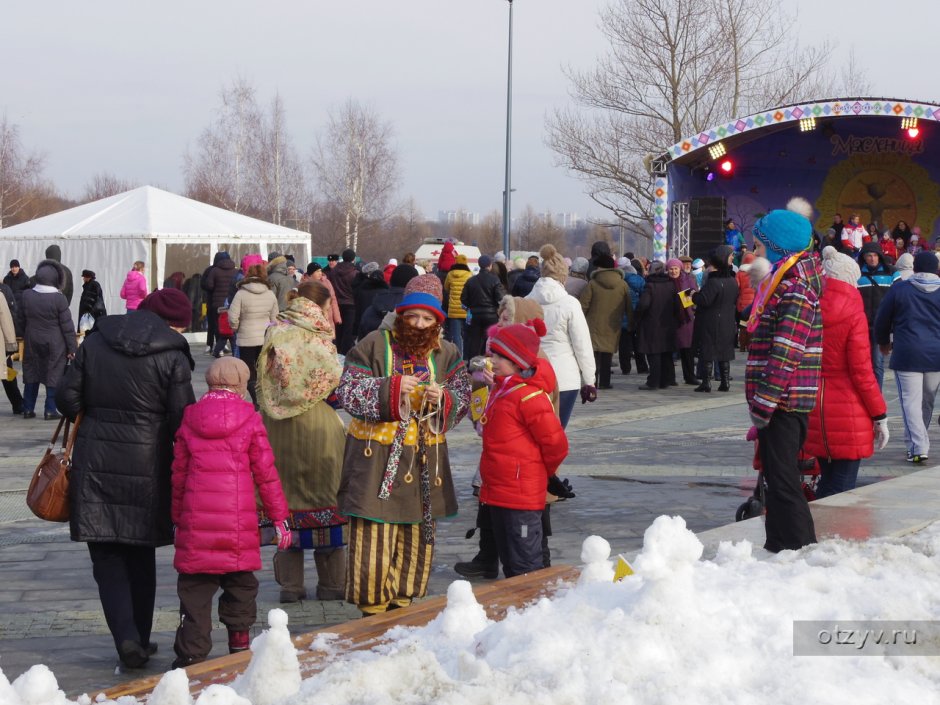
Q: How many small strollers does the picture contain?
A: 1